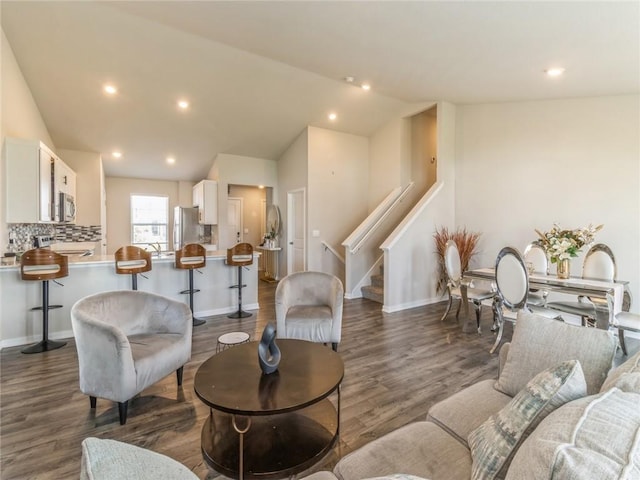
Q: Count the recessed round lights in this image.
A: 7